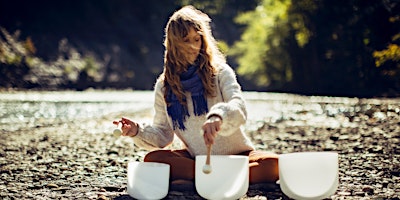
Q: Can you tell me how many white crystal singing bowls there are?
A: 3